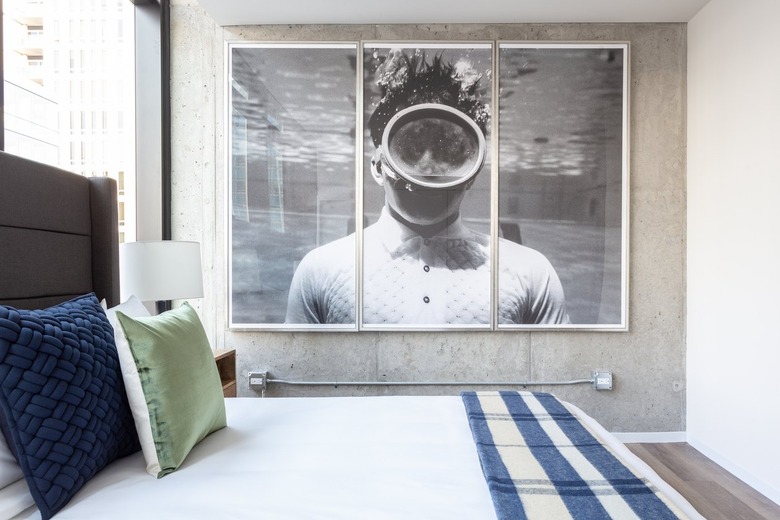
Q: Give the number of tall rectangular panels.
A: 3